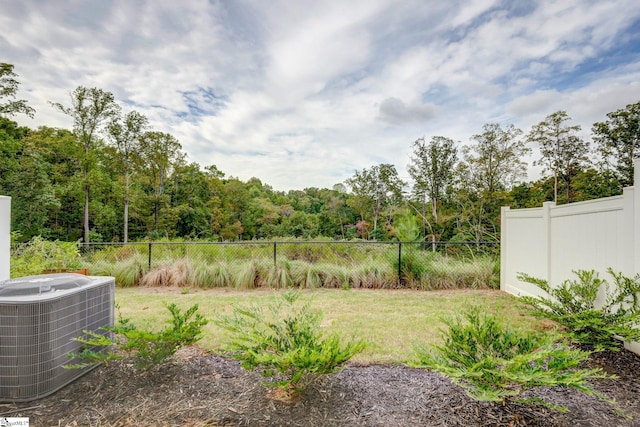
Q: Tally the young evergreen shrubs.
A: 4